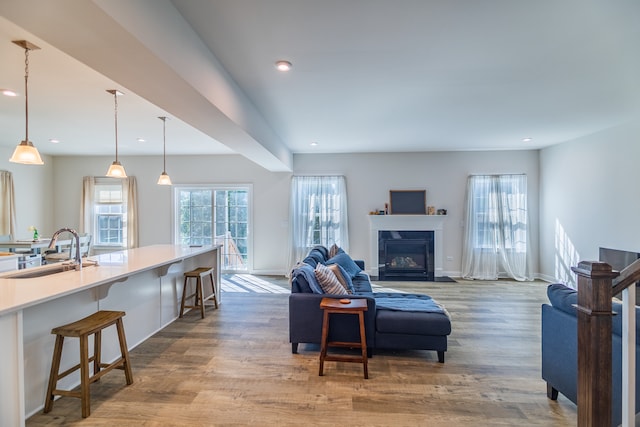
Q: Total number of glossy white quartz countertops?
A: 1